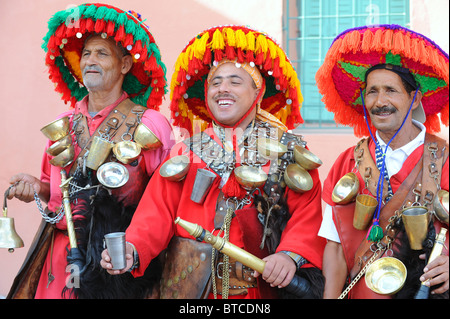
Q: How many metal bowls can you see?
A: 14